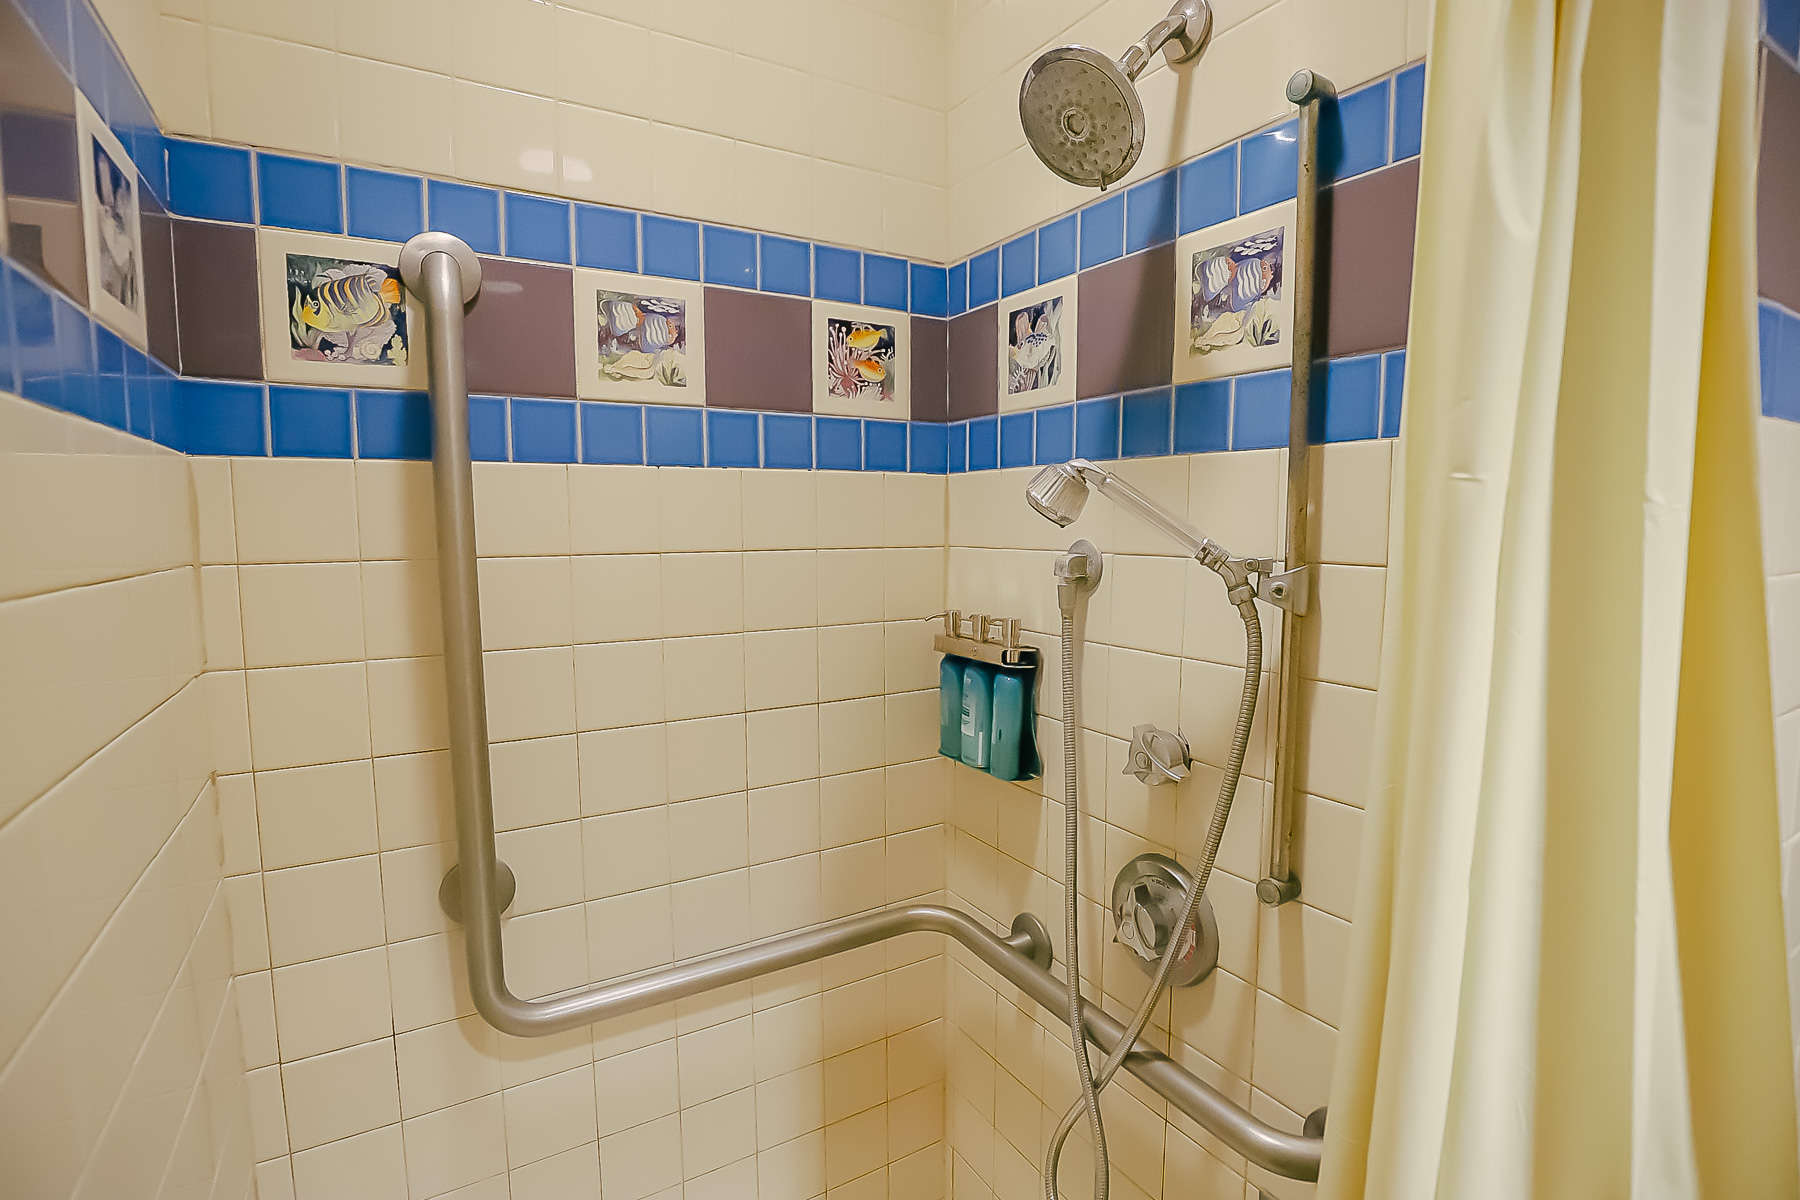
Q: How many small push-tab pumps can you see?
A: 3